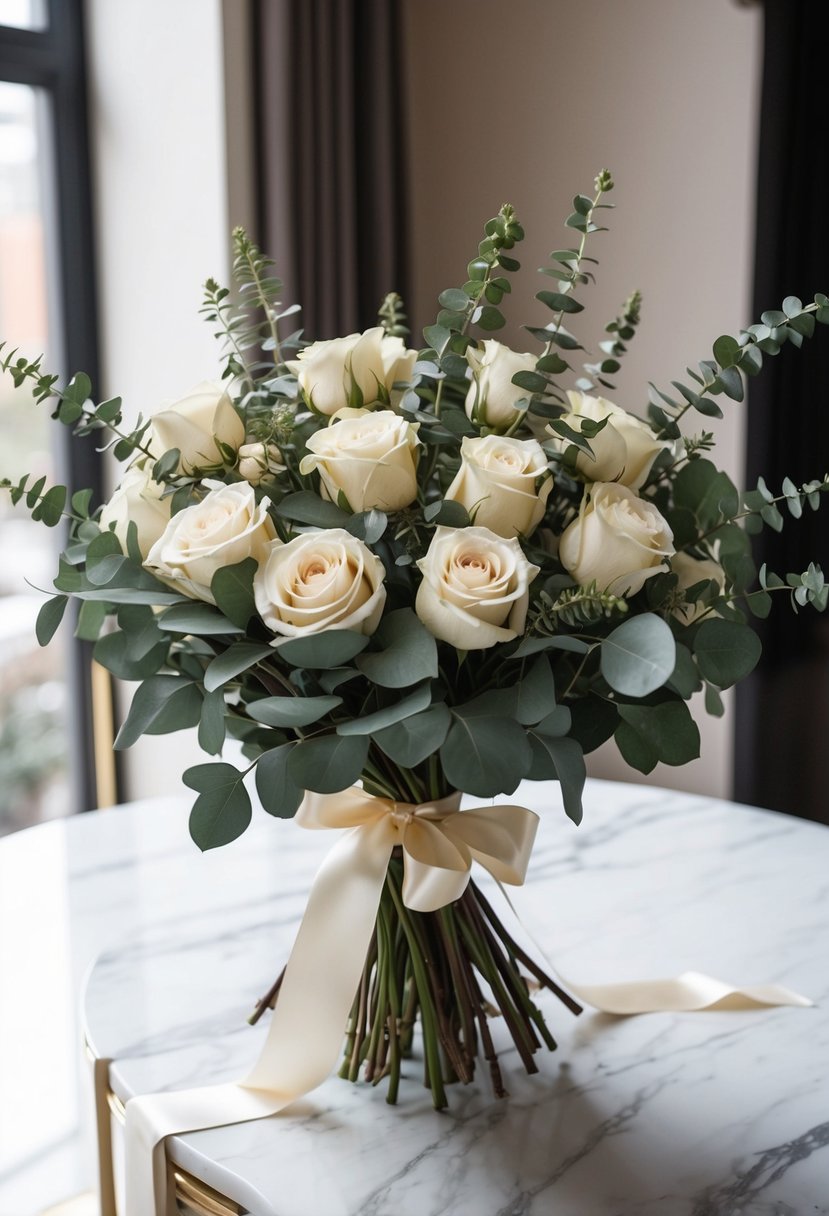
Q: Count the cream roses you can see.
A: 12